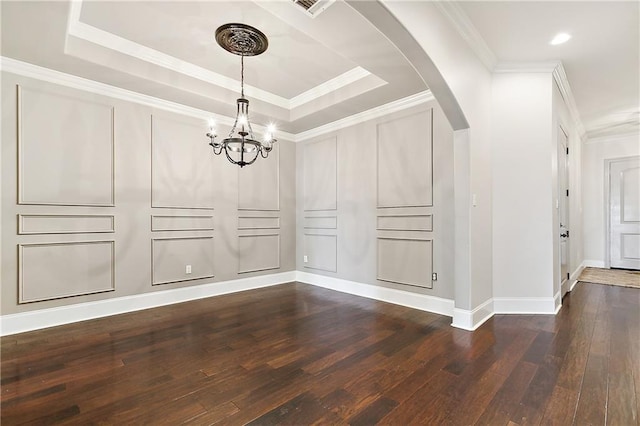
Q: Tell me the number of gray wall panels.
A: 15